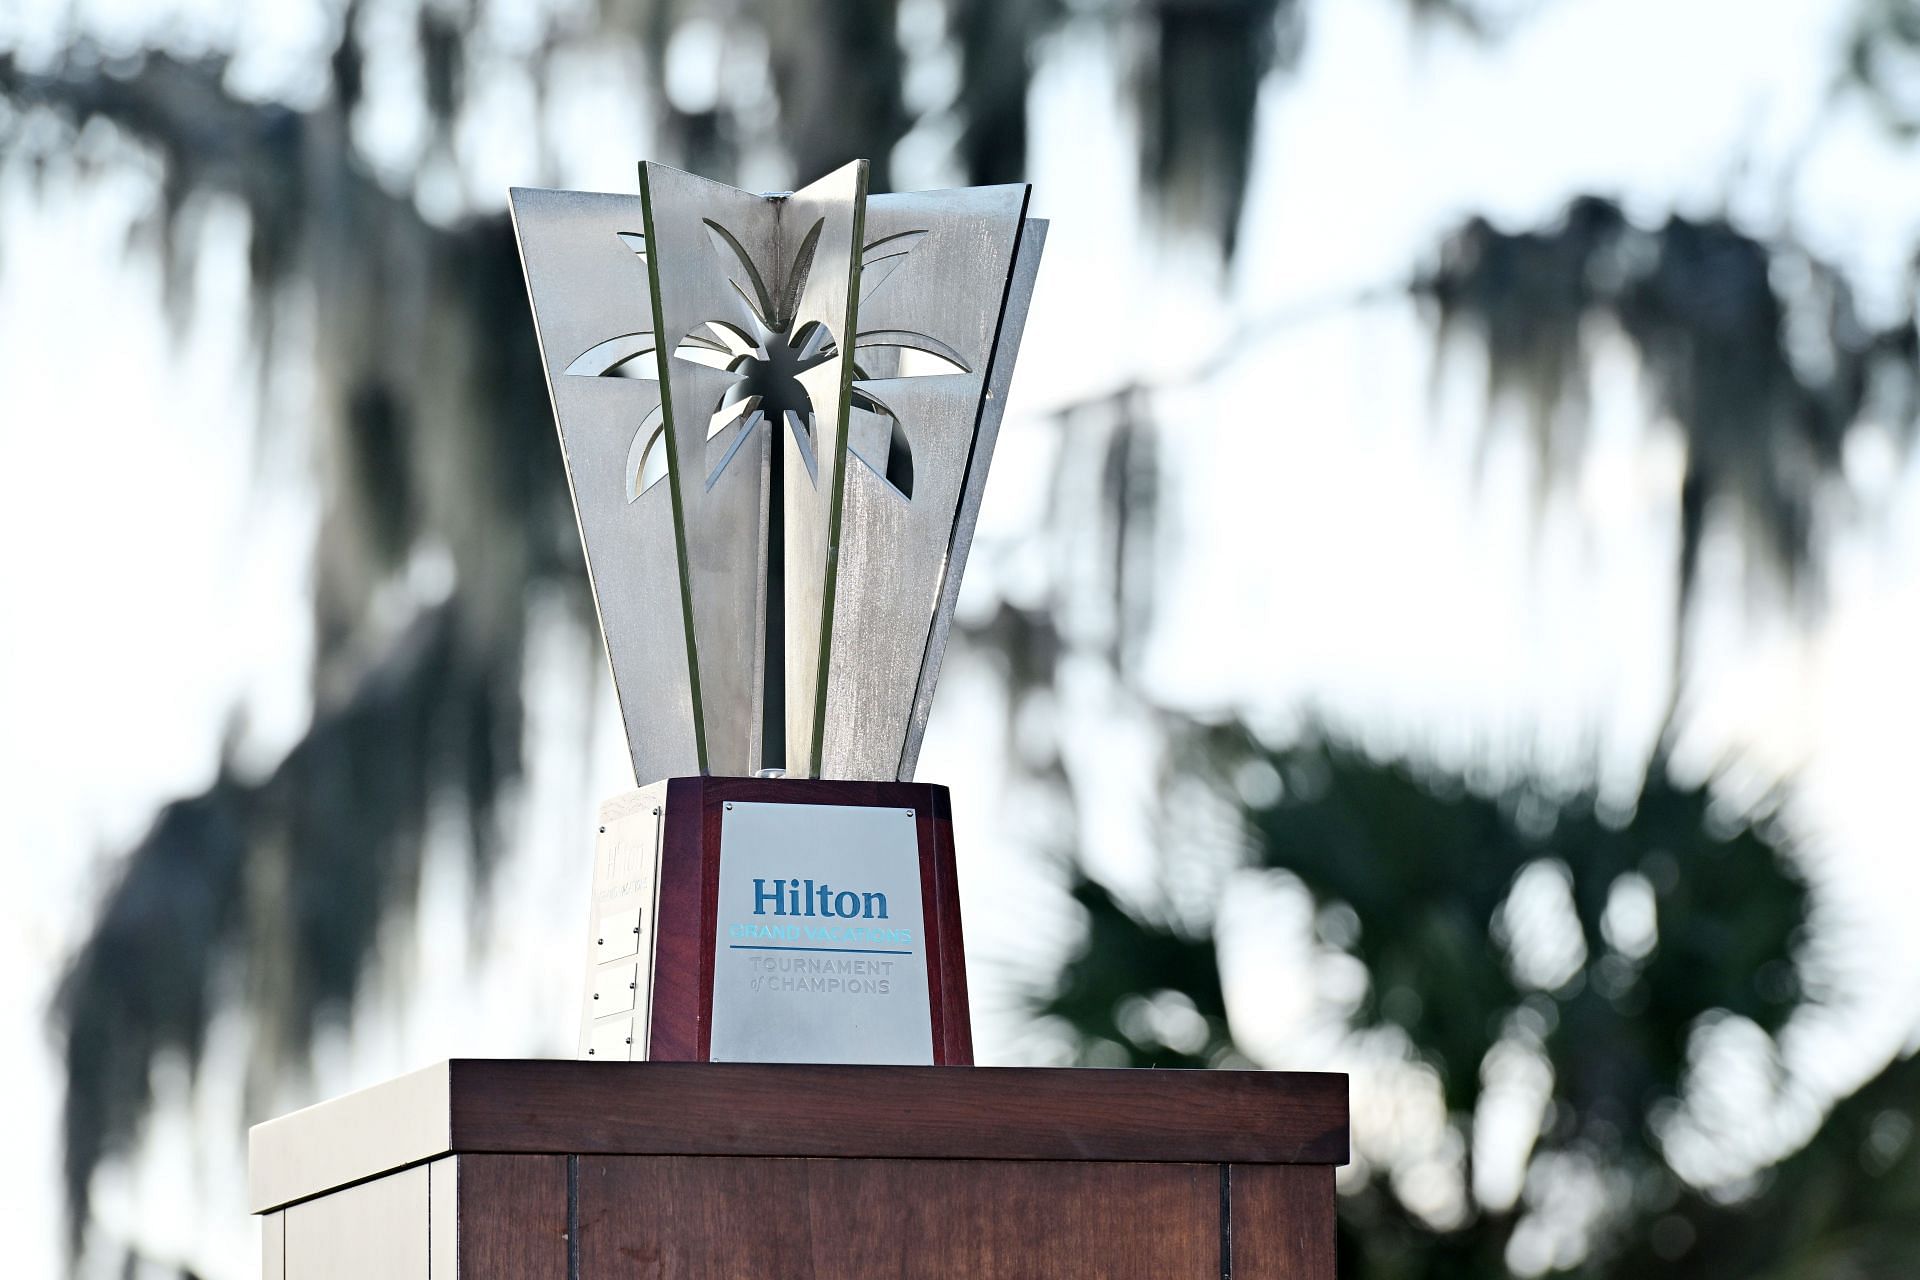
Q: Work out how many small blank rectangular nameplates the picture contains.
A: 3